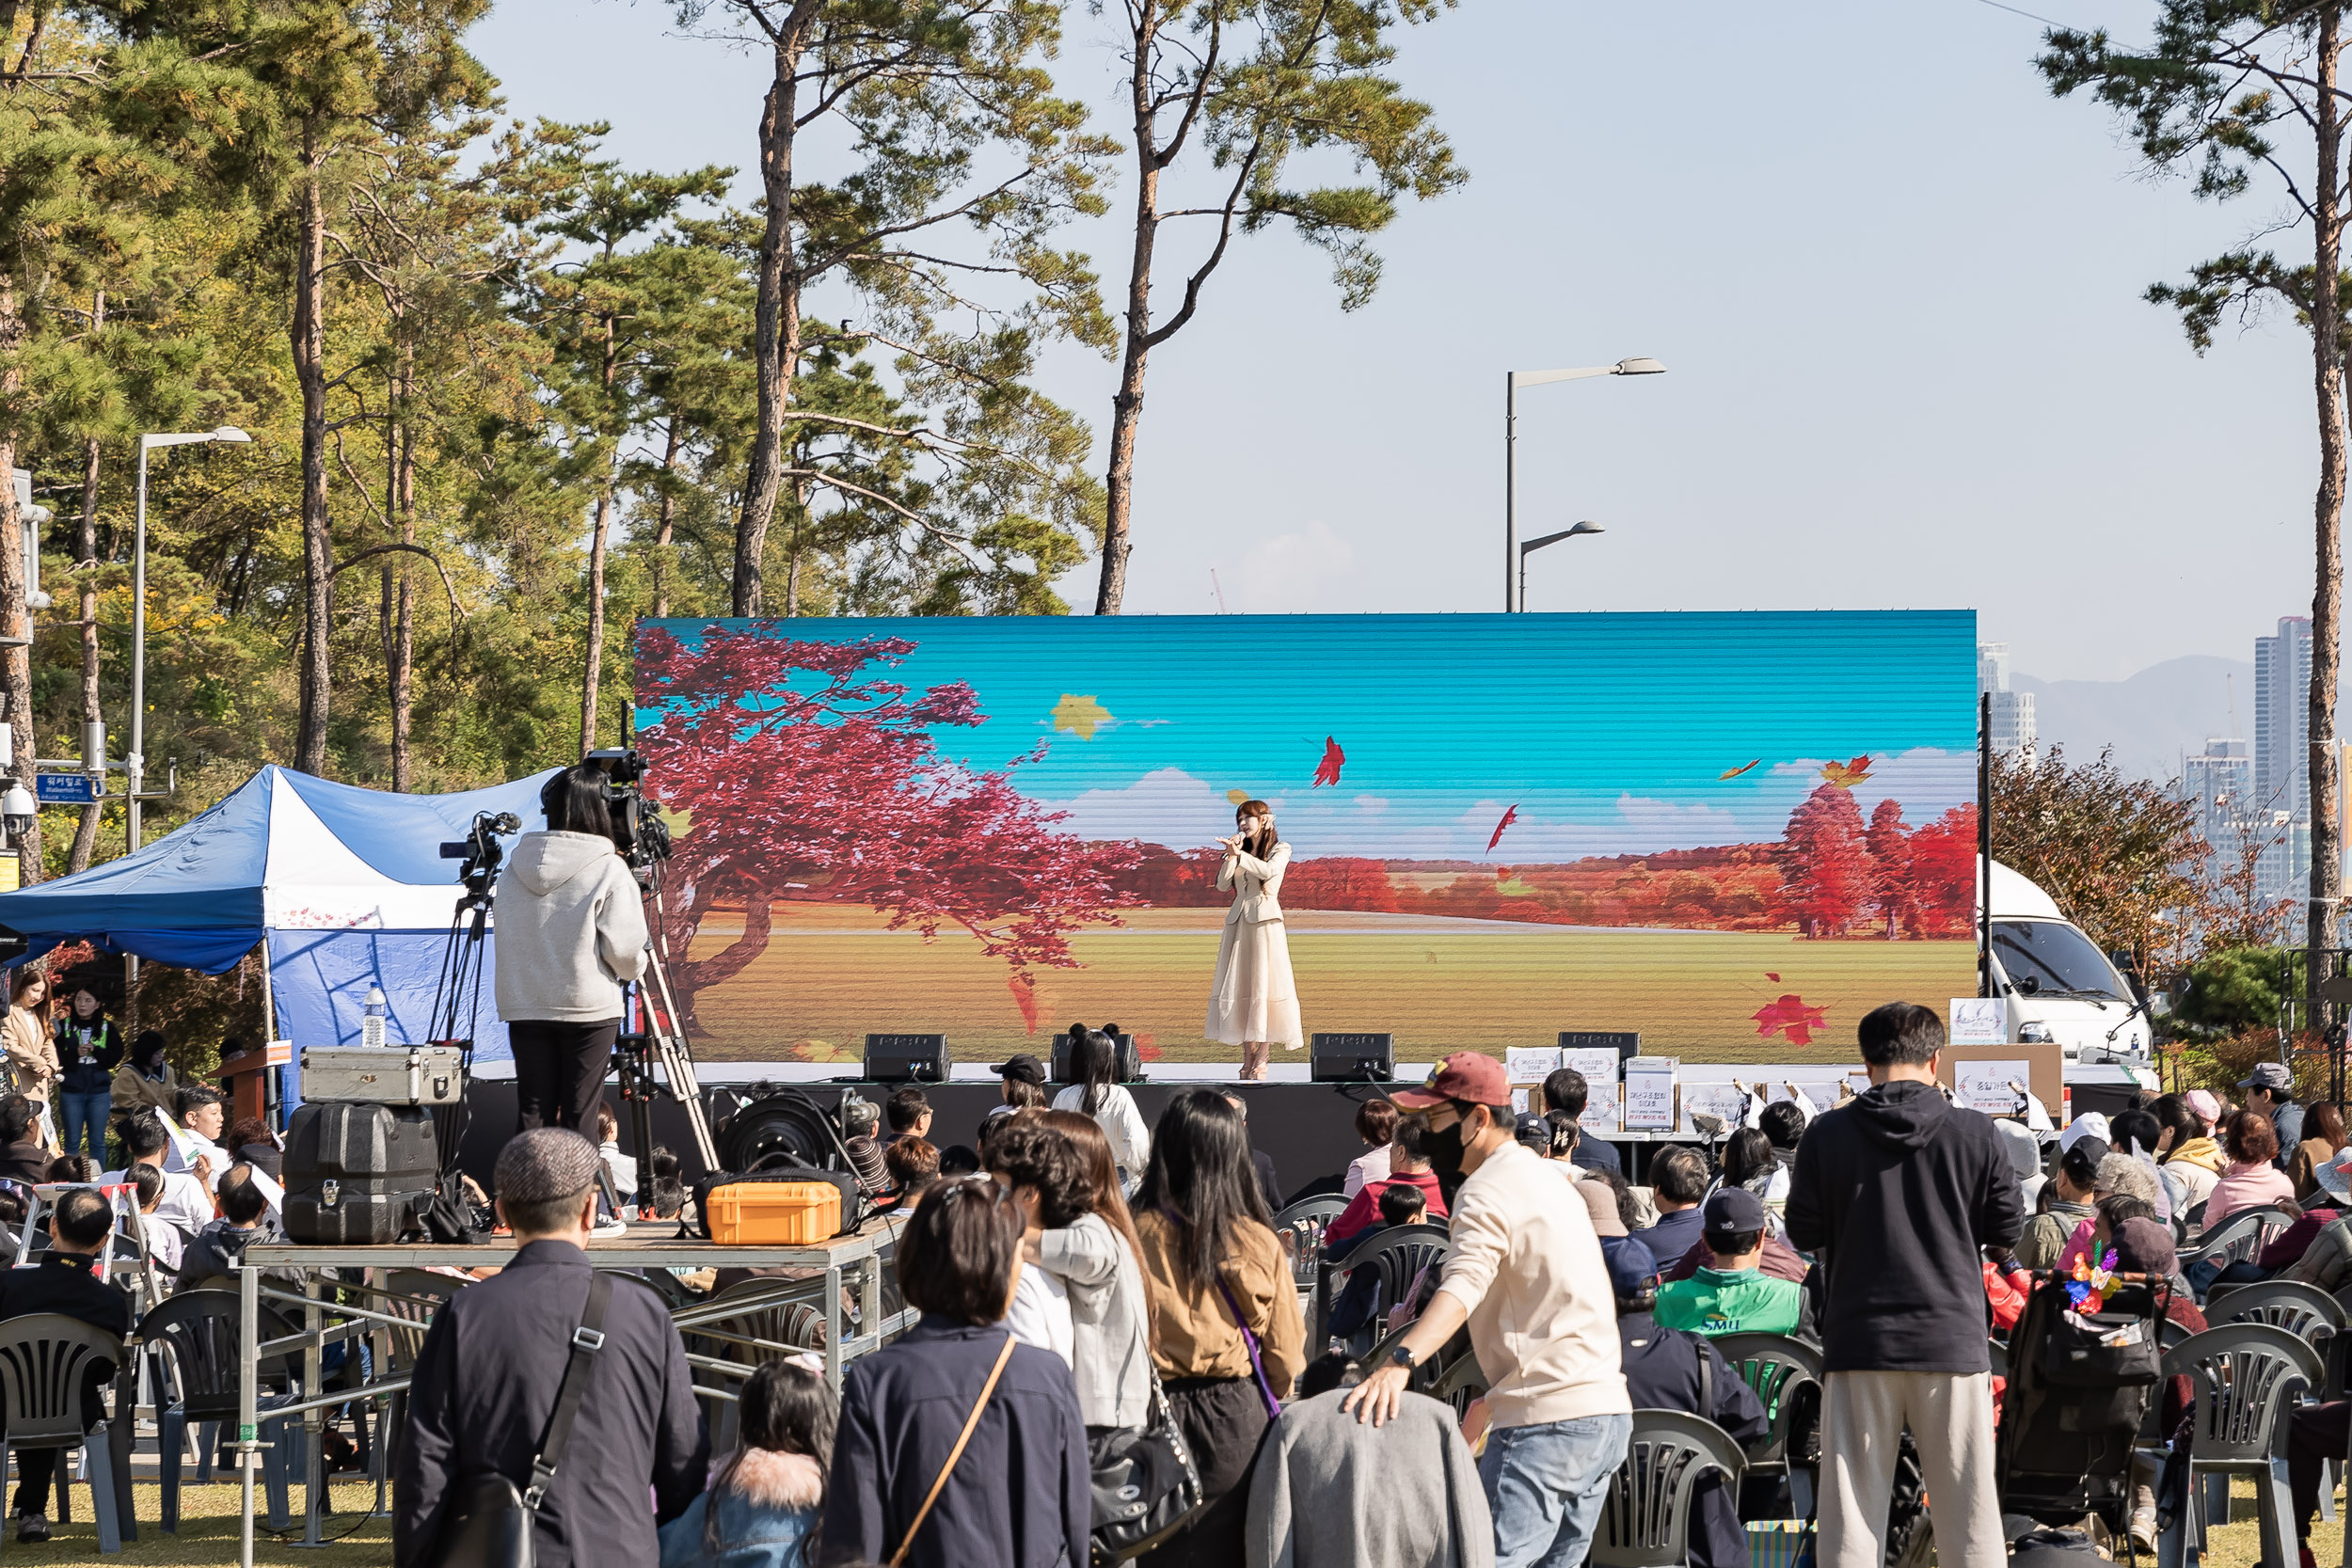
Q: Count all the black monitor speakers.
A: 4